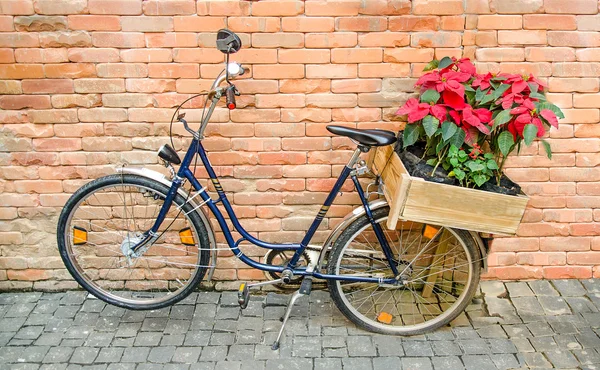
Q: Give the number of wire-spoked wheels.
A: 2